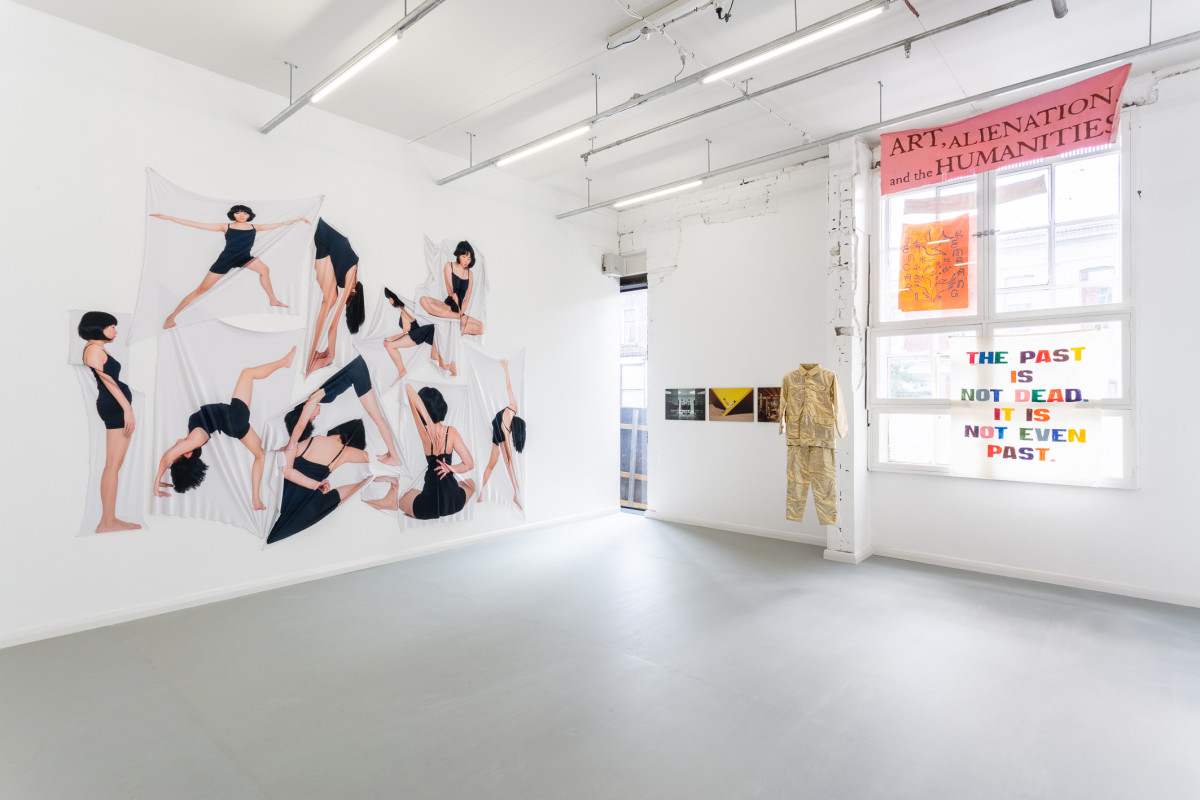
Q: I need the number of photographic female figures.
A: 10